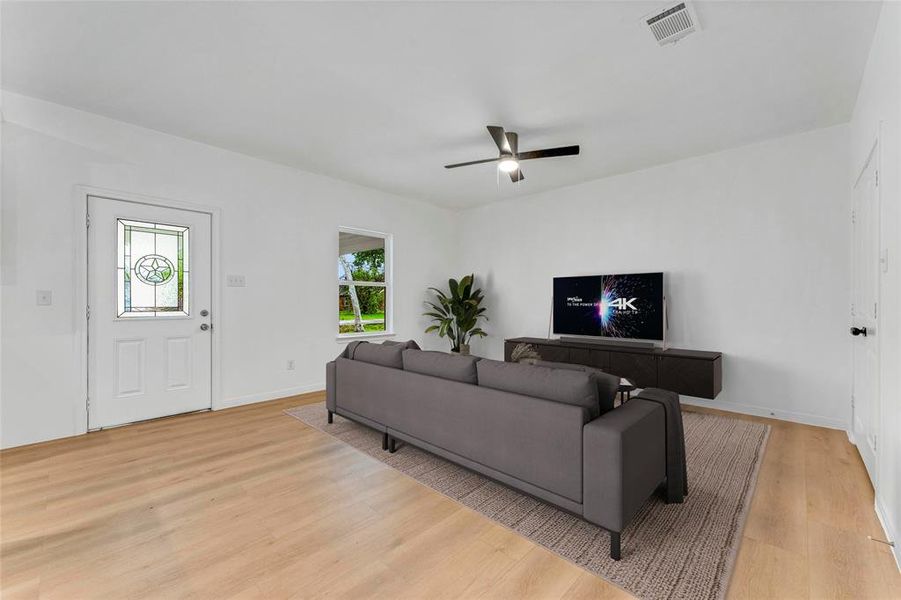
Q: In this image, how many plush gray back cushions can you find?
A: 3